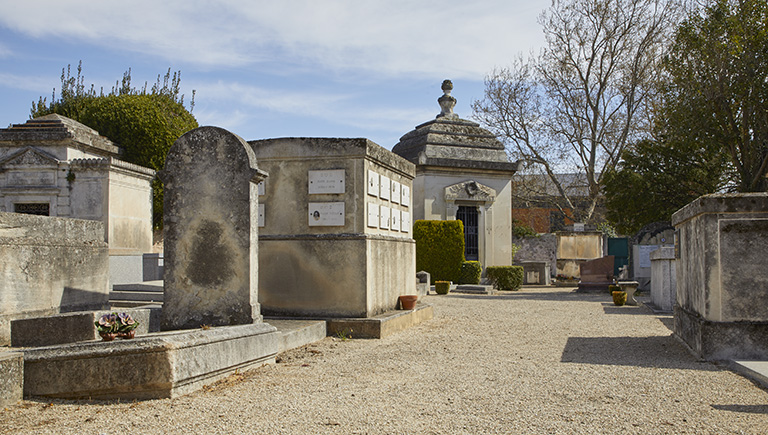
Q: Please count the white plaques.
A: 12